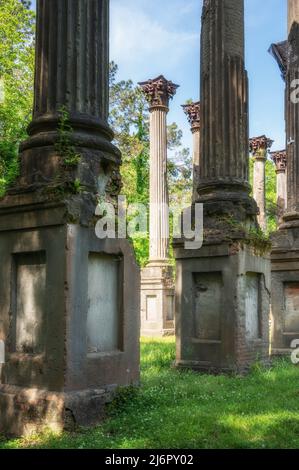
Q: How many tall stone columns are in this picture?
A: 7